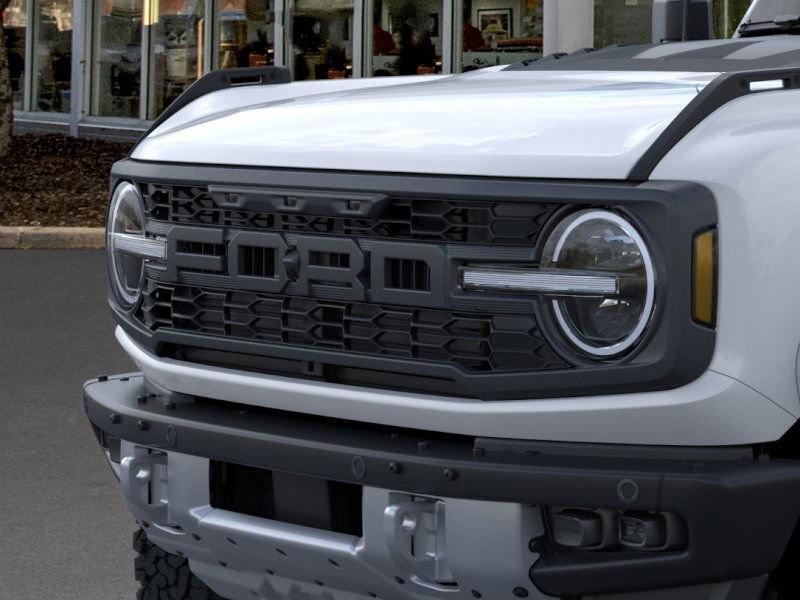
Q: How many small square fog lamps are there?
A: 2